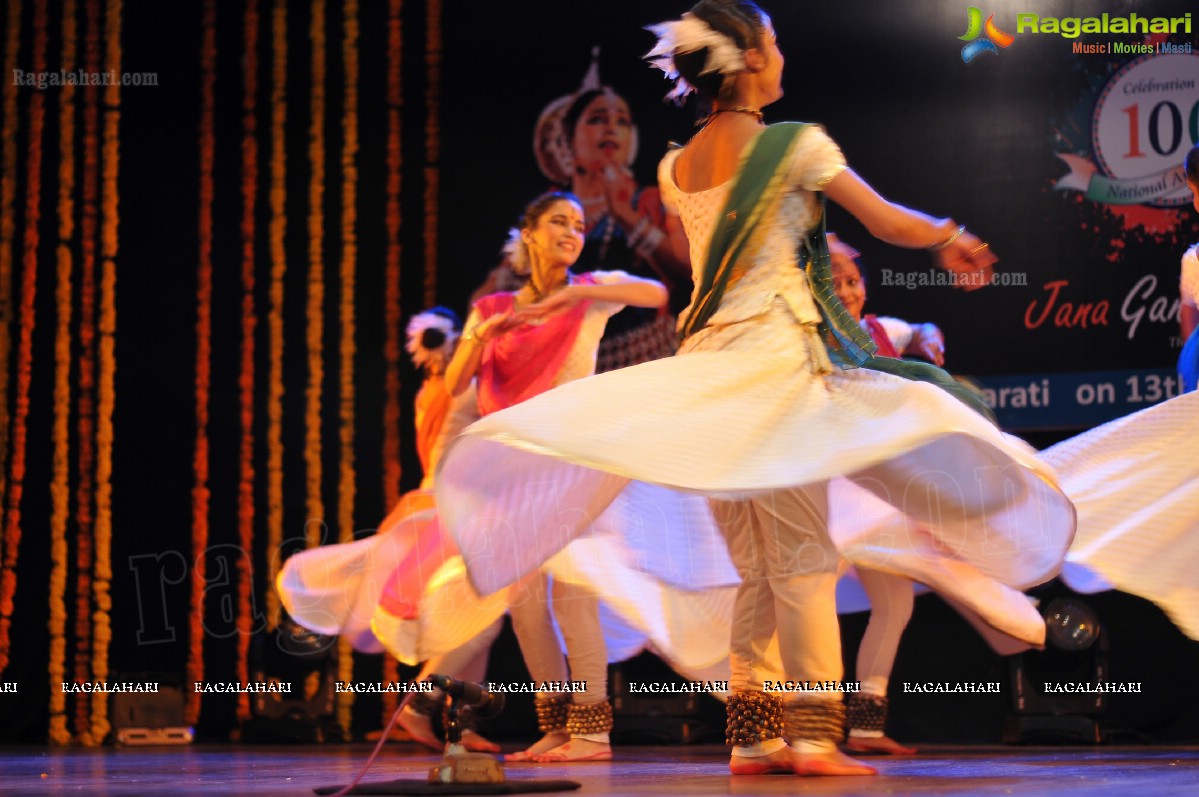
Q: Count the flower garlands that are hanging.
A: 12